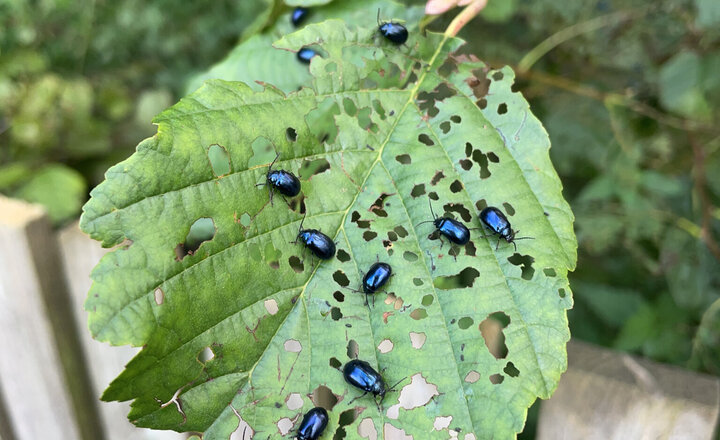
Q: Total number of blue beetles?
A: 10